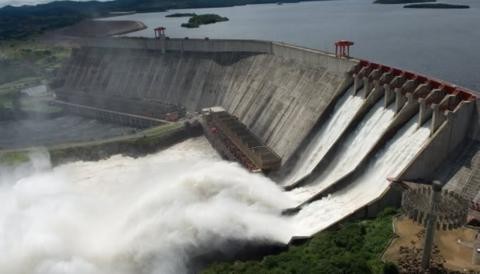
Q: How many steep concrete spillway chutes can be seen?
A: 3